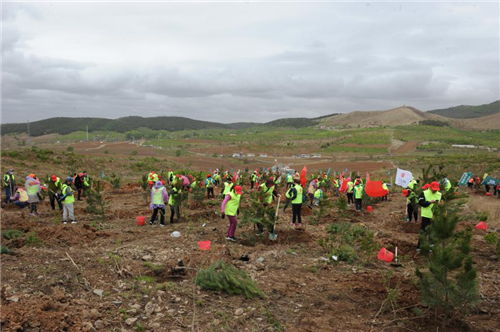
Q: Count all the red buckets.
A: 5